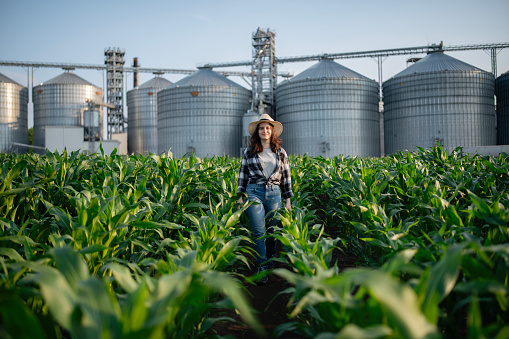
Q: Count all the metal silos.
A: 7